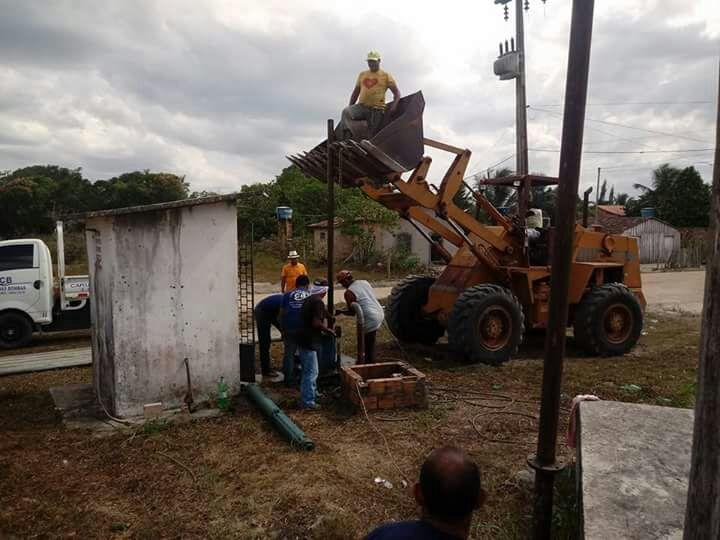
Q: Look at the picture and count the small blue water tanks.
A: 2